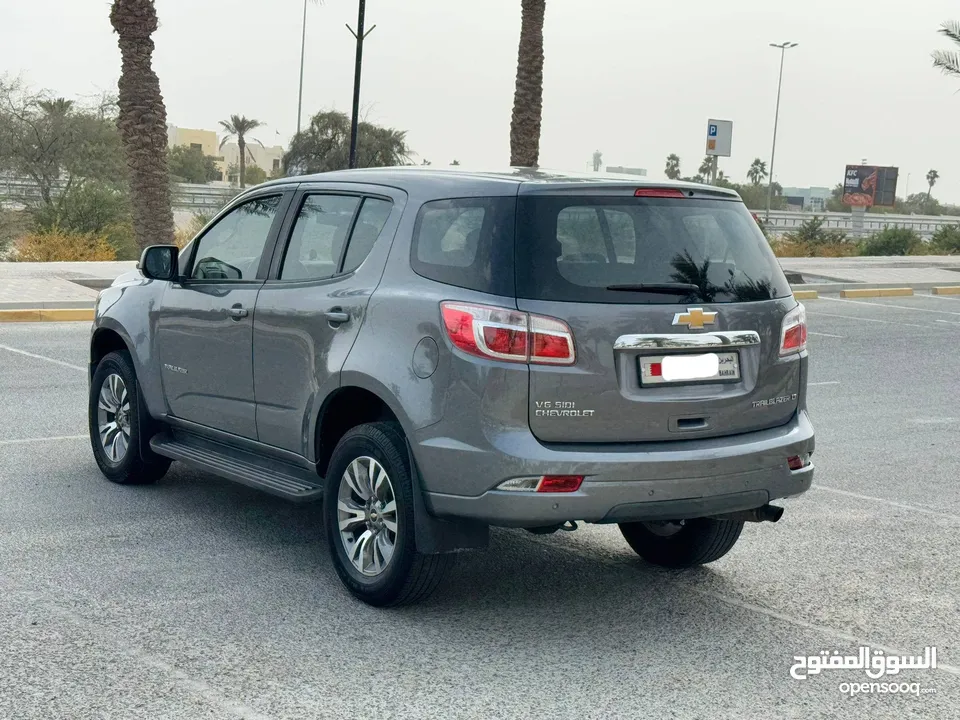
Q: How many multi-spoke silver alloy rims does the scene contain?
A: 2